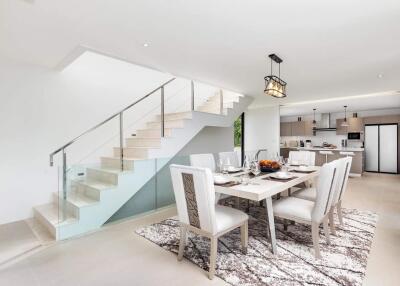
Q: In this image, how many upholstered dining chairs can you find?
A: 6